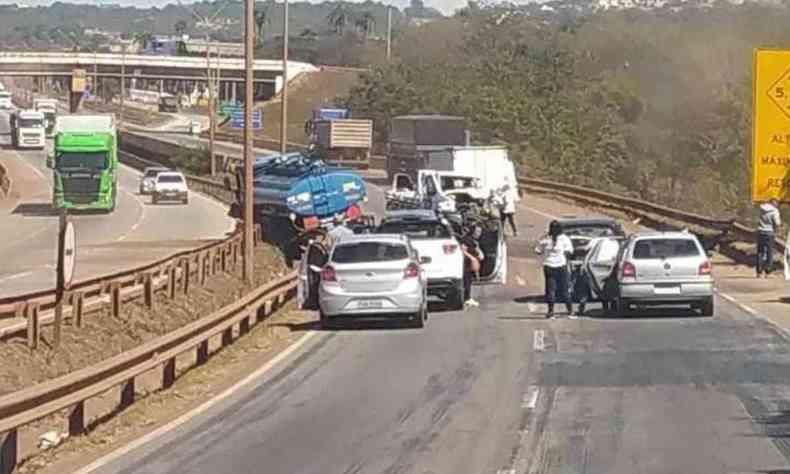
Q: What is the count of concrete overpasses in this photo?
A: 1